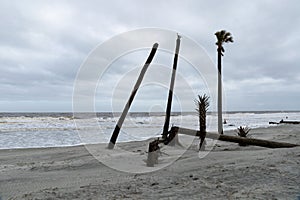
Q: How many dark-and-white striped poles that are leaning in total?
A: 2